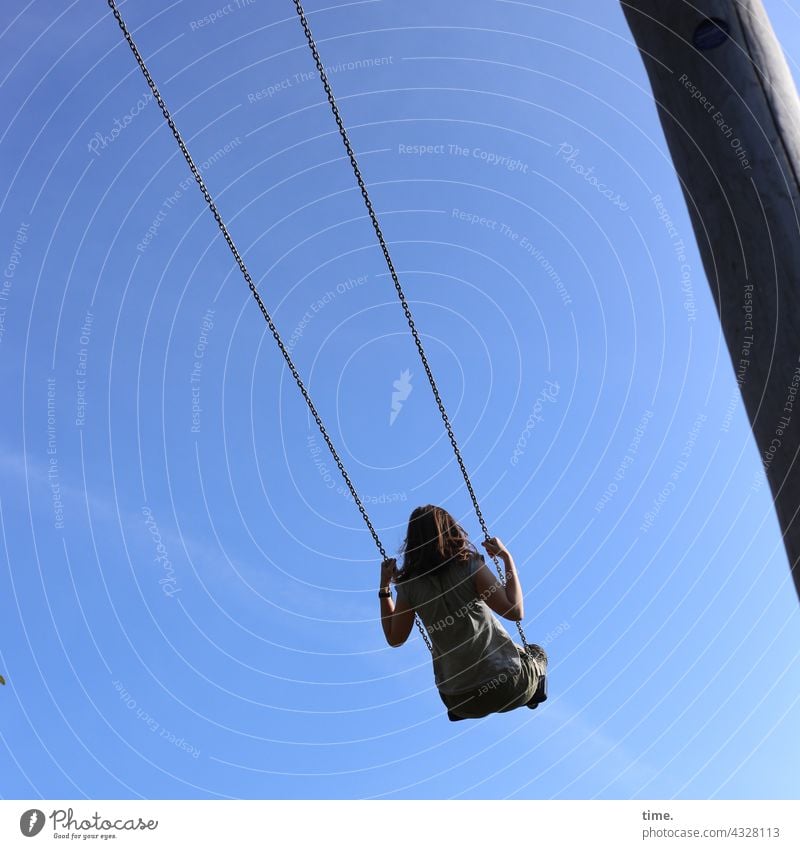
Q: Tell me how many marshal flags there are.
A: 0